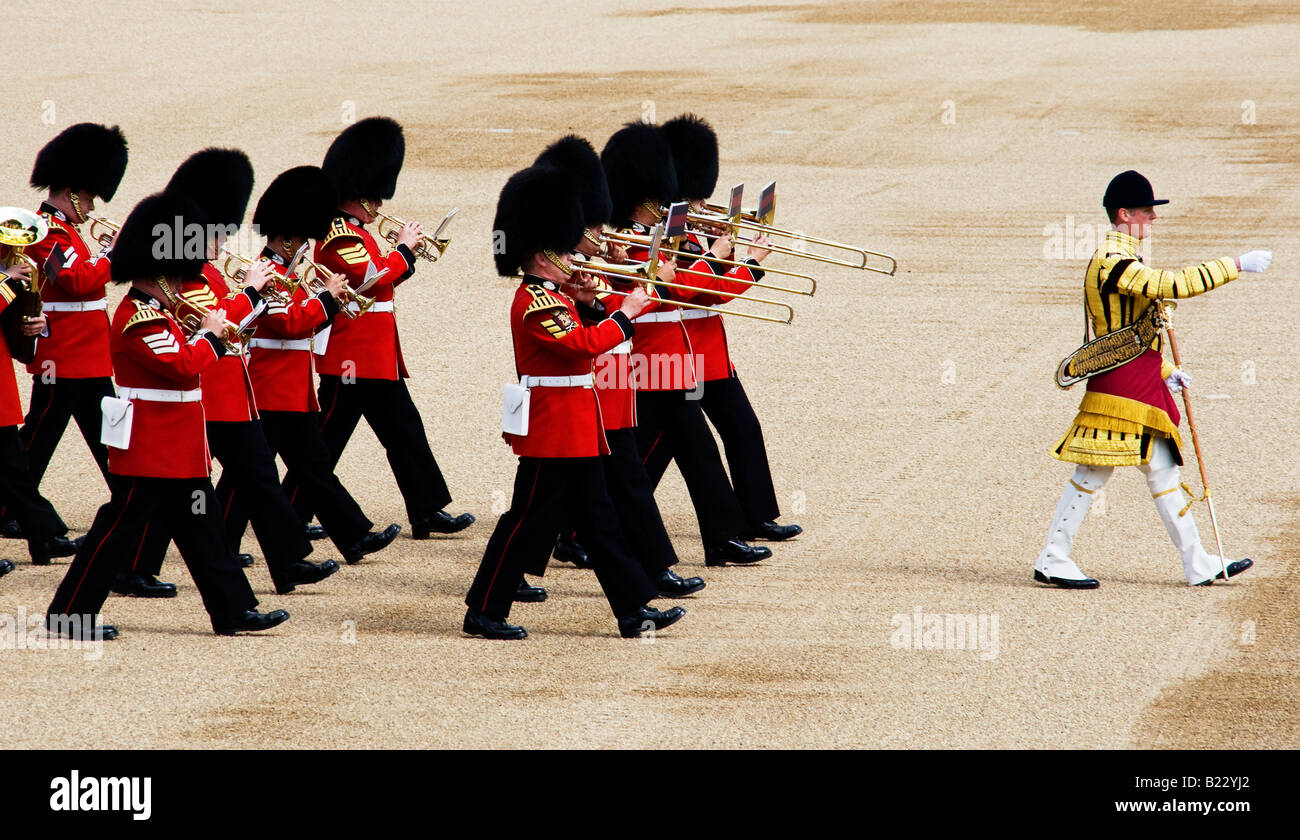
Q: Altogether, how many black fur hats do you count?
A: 9